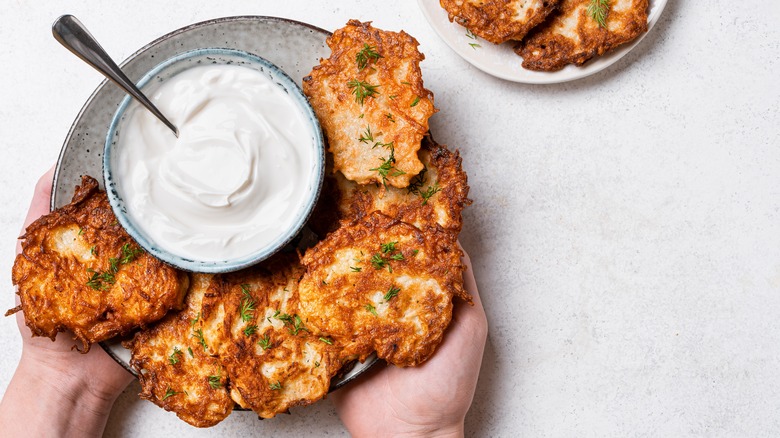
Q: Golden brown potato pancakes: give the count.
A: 8